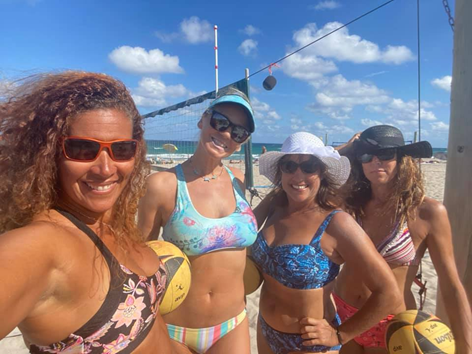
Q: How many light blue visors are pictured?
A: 1